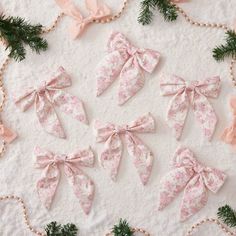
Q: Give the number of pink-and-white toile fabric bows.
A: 6